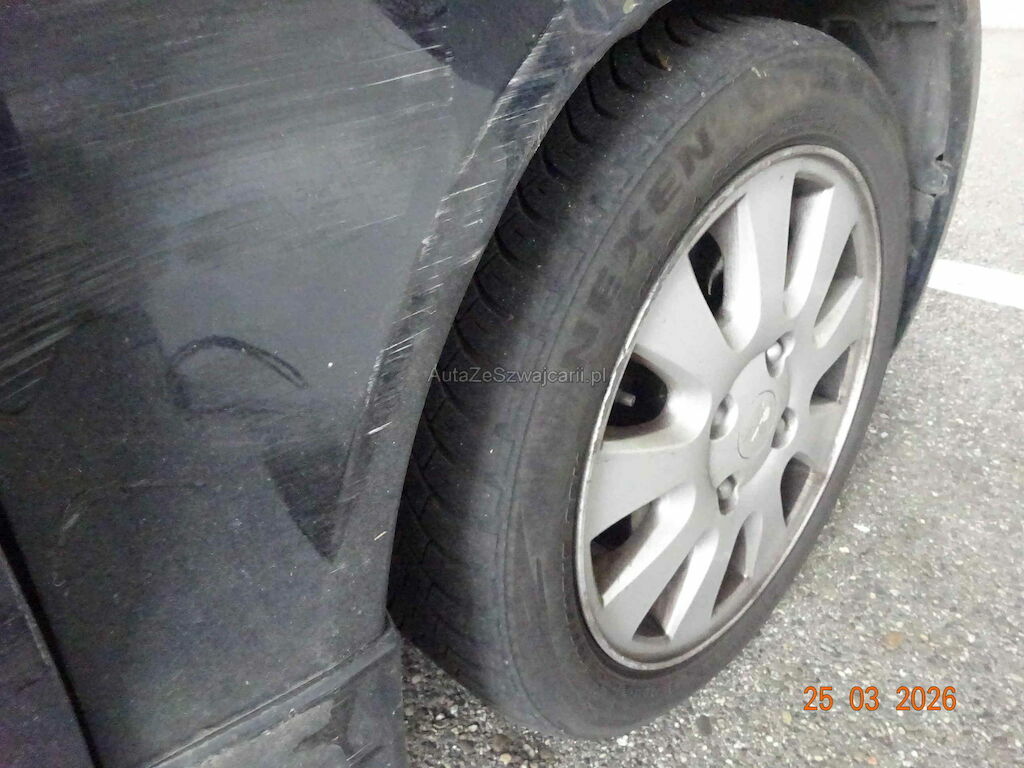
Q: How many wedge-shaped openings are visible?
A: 9